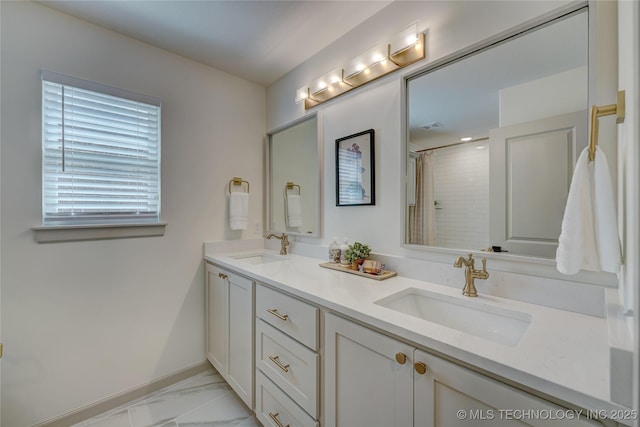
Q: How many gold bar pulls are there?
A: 3